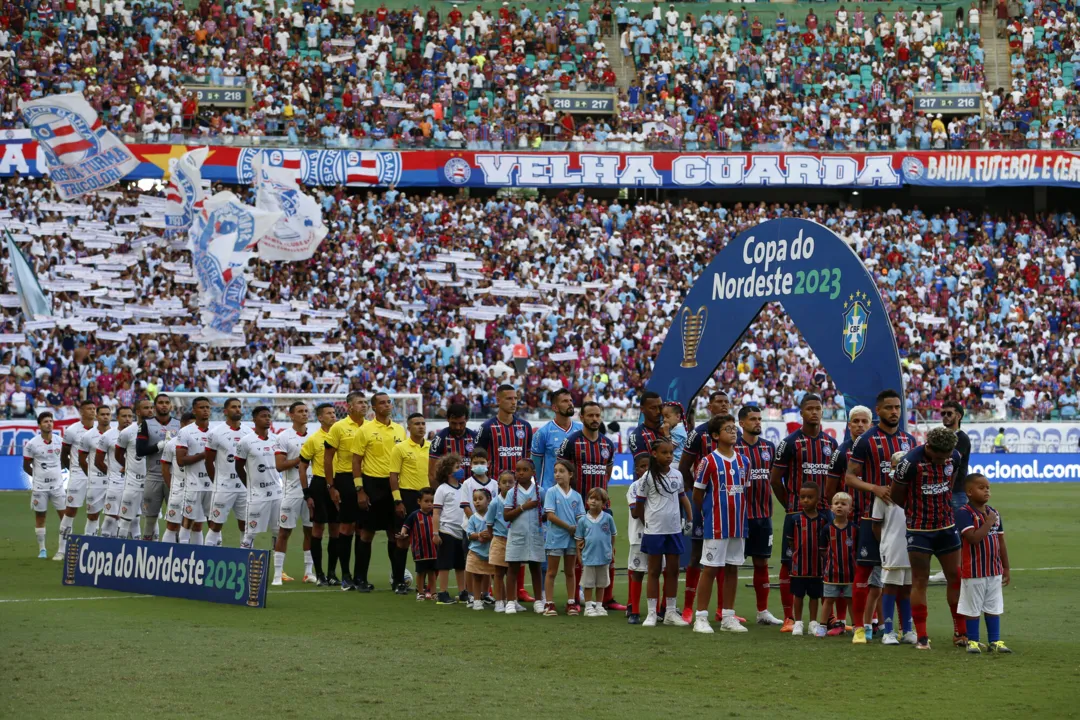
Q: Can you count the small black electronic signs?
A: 3